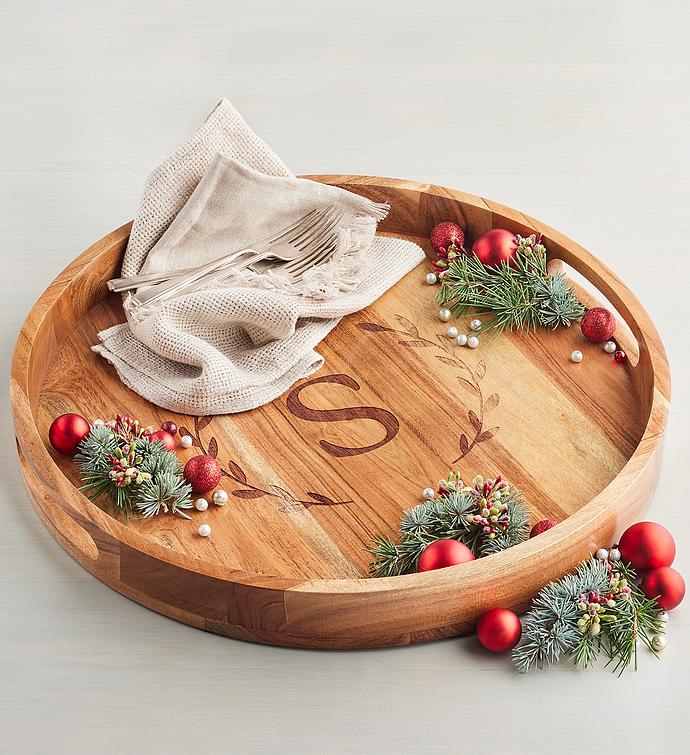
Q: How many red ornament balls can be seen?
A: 11